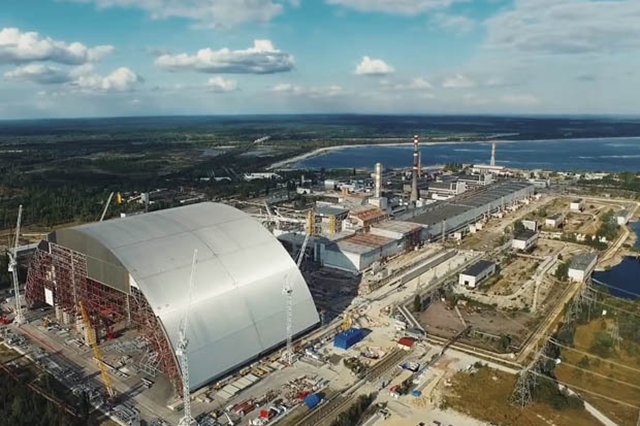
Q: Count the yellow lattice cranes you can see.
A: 1